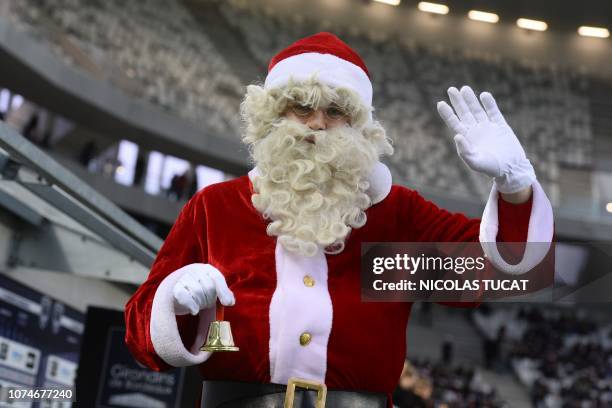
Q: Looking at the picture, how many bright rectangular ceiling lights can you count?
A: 5